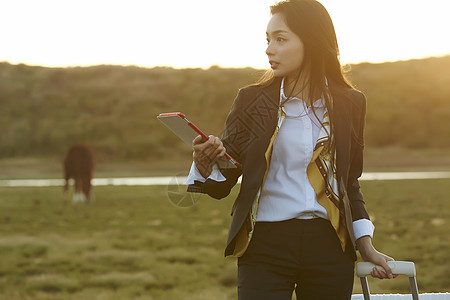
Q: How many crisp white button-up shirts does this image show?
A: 1